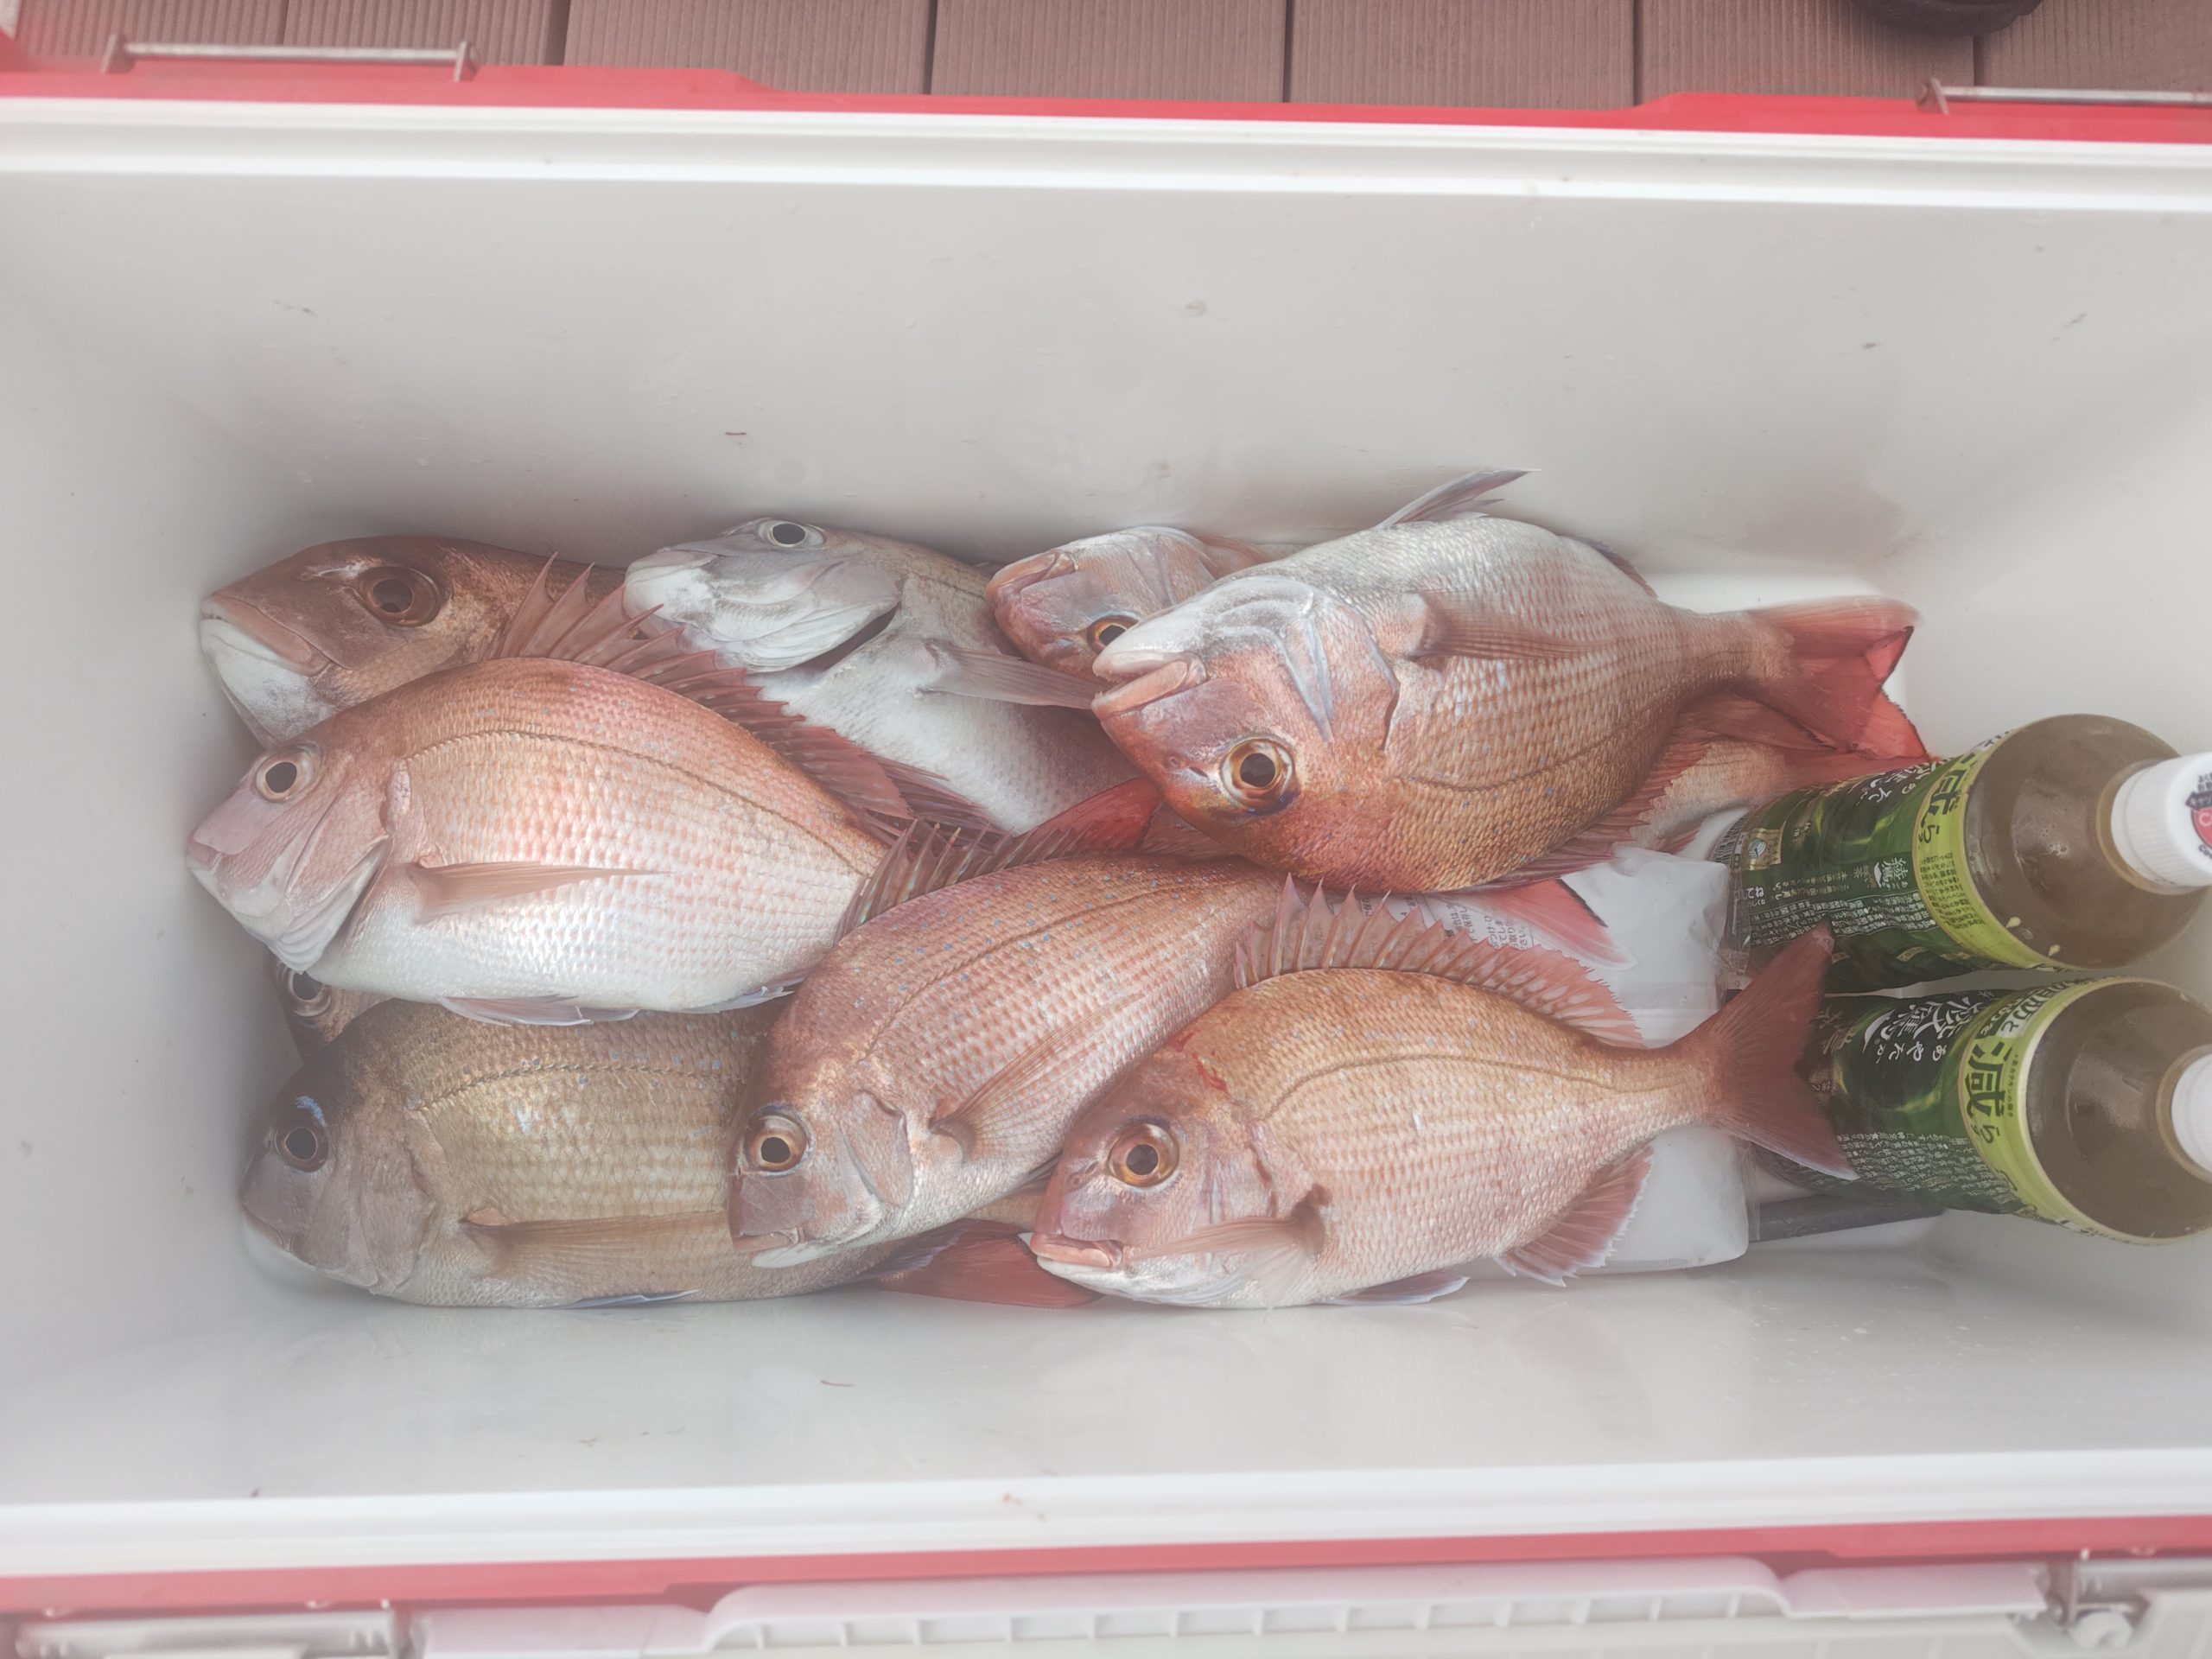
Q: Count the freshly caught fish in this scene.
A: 9